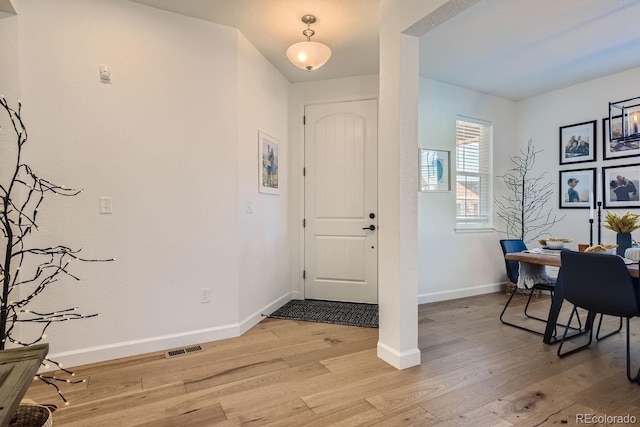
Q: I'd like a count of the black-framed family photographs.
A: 4